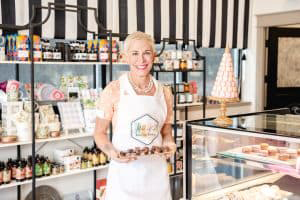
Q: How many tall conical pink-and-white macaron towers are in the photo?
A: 1